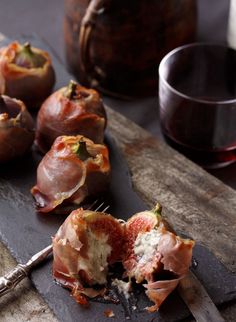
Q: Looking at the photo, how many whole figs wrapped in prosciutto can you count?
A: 4